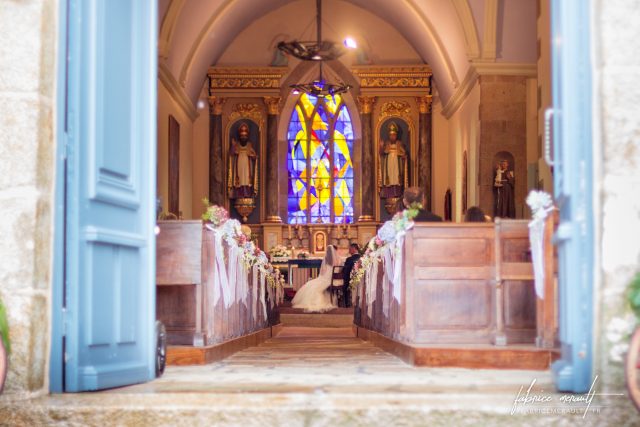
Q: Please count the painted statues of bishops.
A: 2